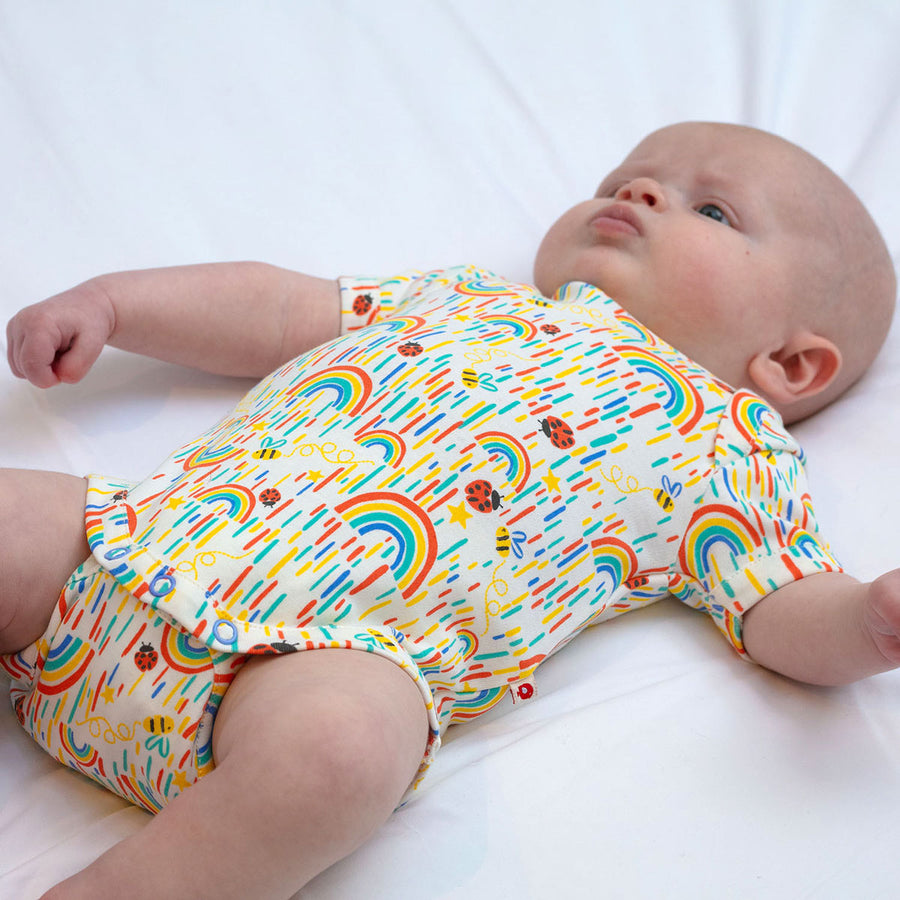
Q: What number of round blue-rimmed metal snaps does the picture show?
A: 3